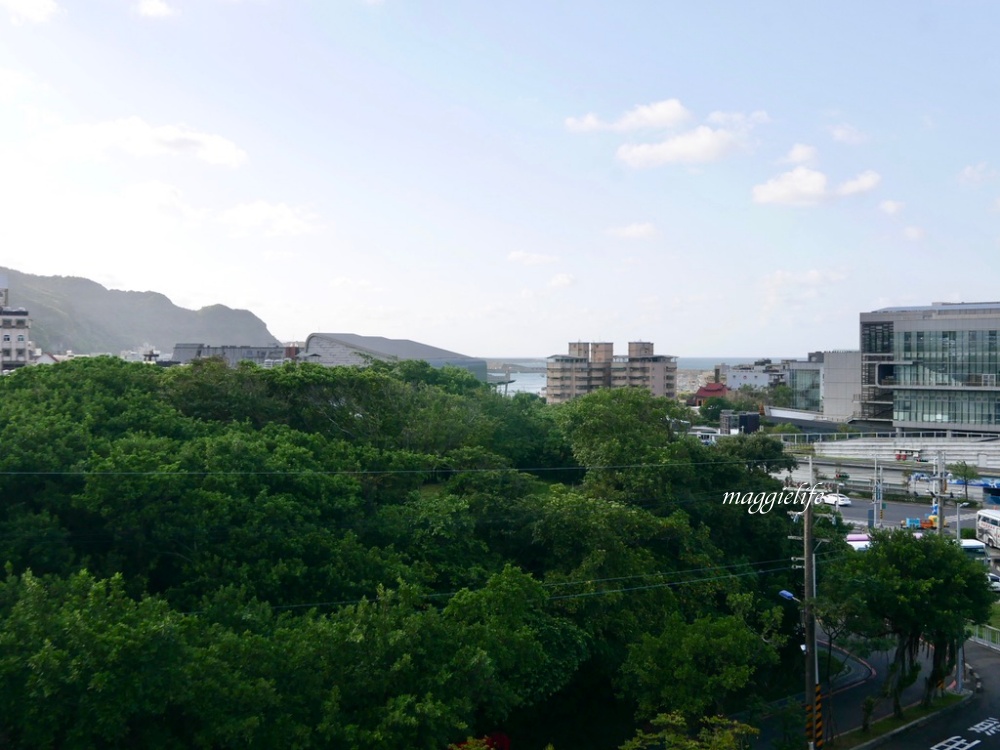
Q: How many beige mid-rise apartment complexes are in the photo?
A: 1